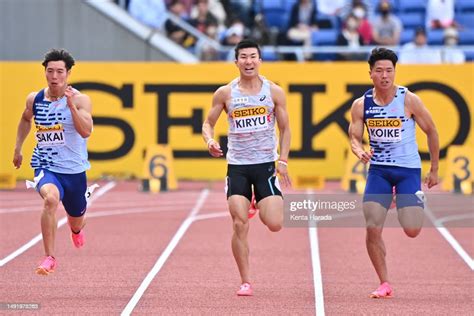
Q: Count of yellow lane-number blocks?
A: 3